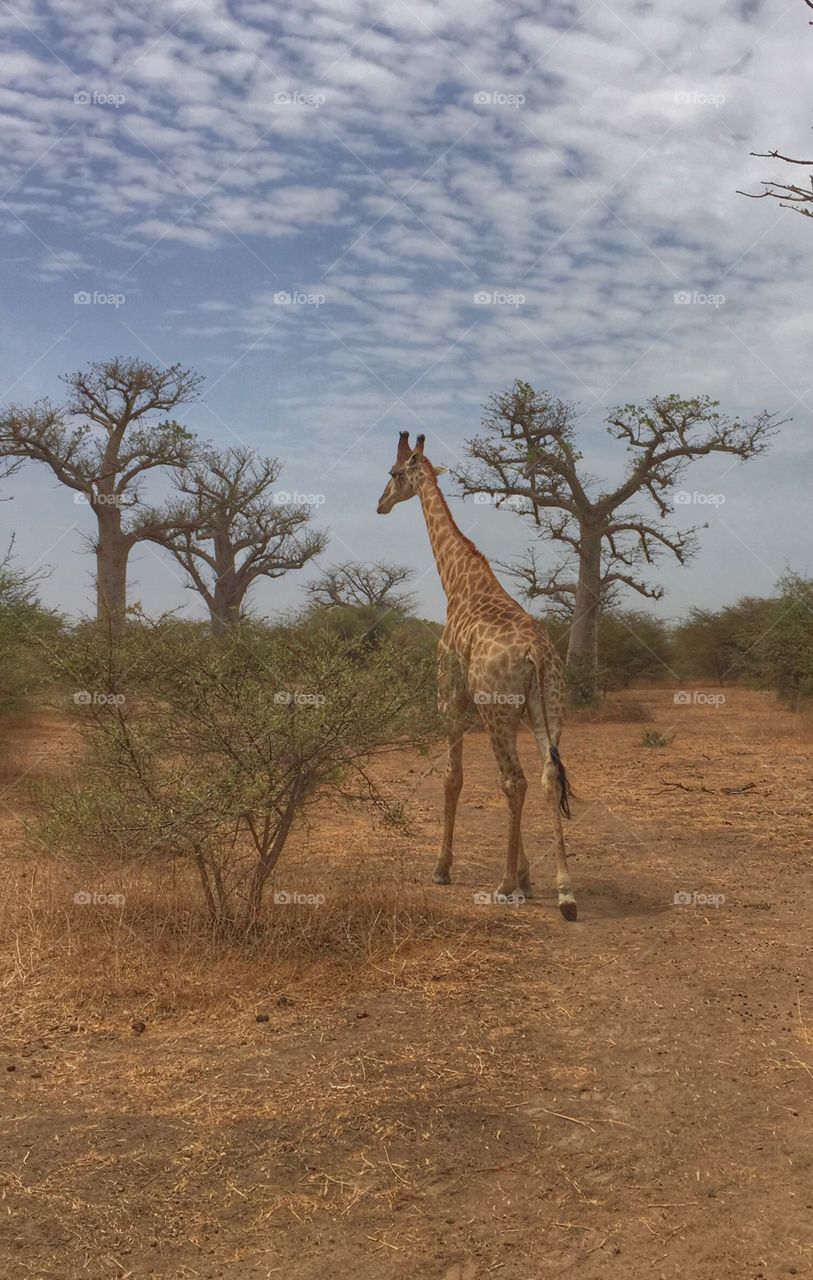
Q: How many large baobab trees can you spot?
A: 3